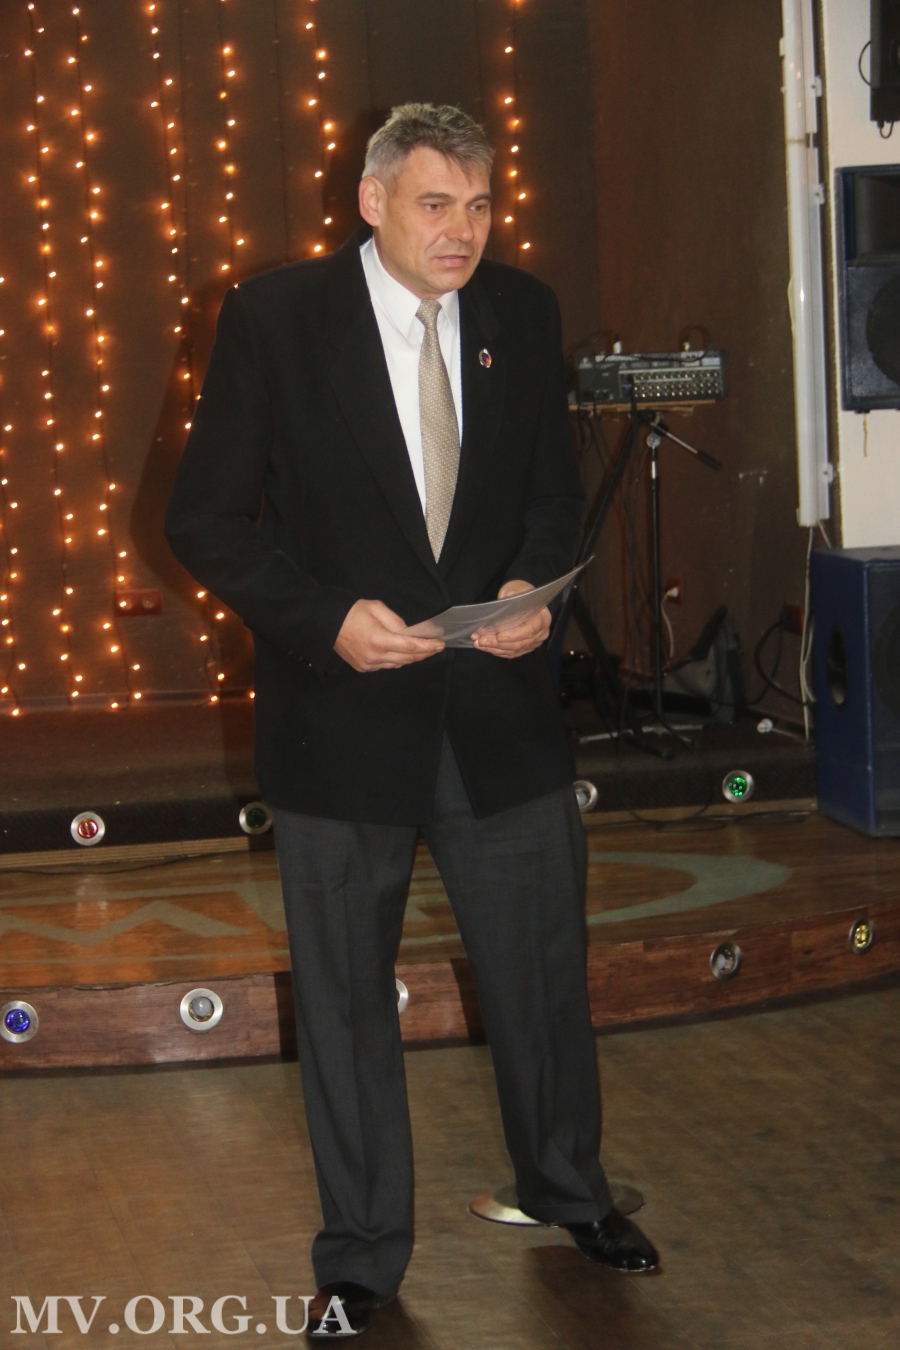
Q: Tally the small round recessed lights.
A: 9